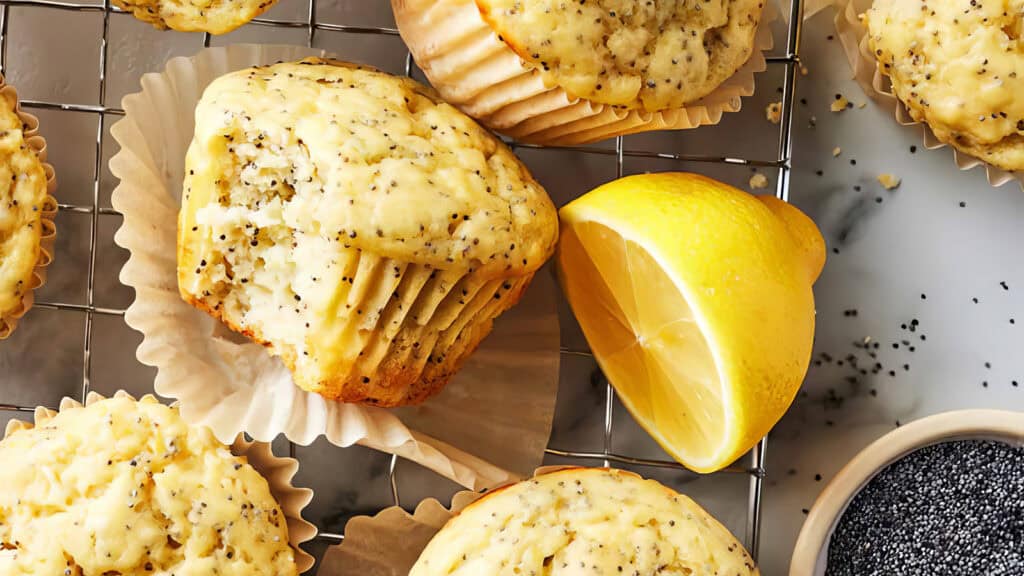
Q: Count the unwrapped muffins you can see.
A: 1